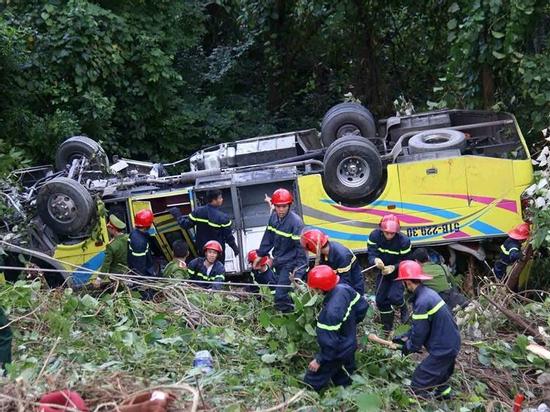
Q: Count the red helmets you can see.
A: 9